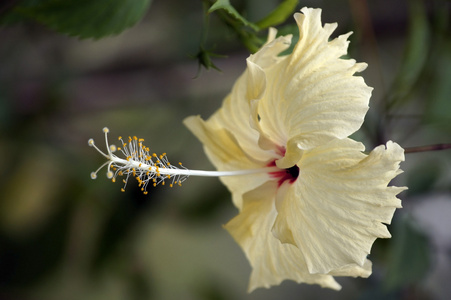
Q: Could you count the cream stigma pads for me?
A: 5